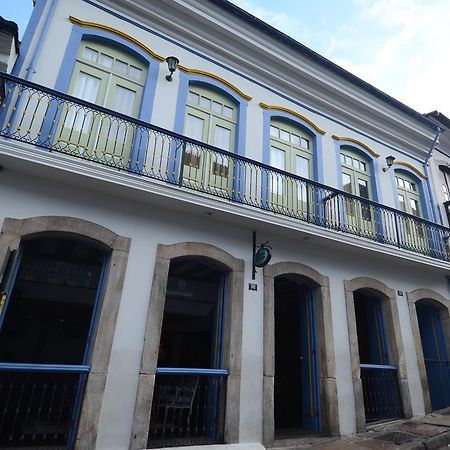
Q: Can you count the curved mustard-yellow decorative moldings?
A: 5